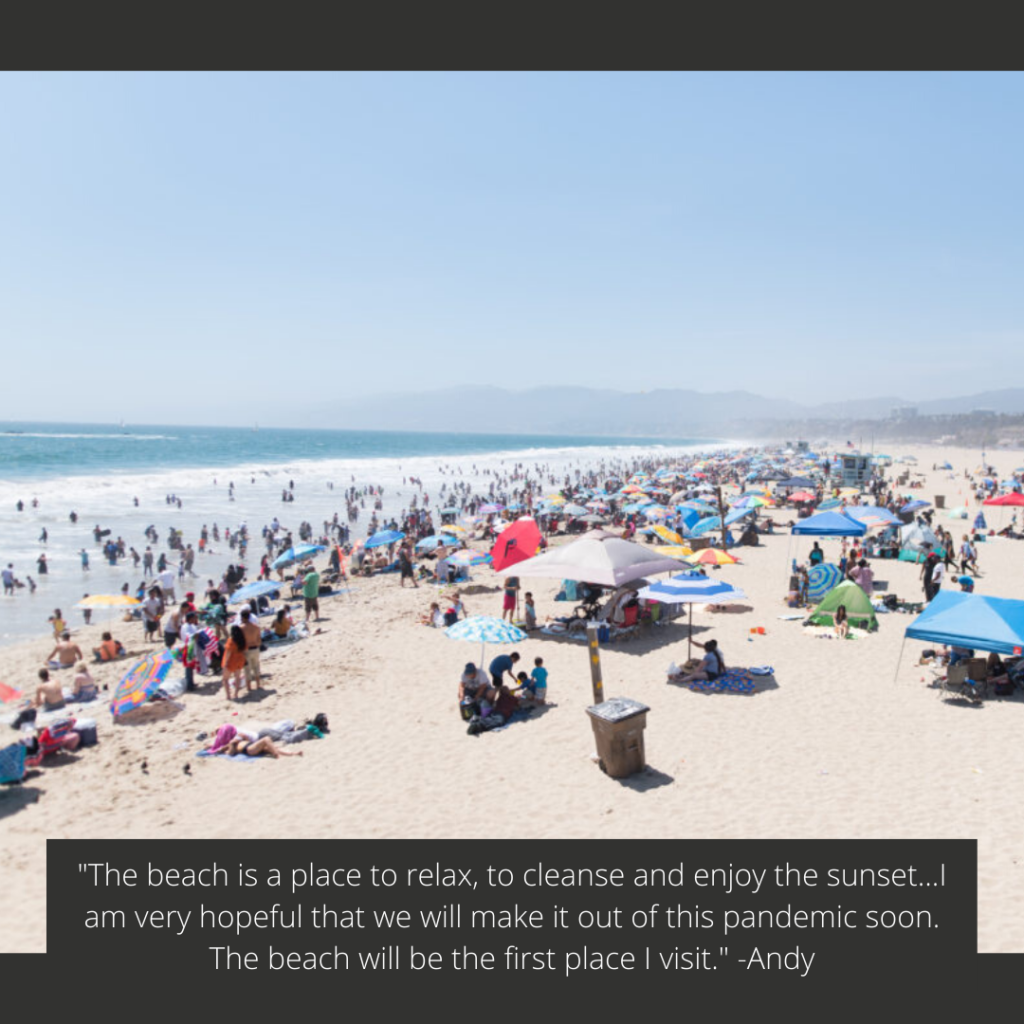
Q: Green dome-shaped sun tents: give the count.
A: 1